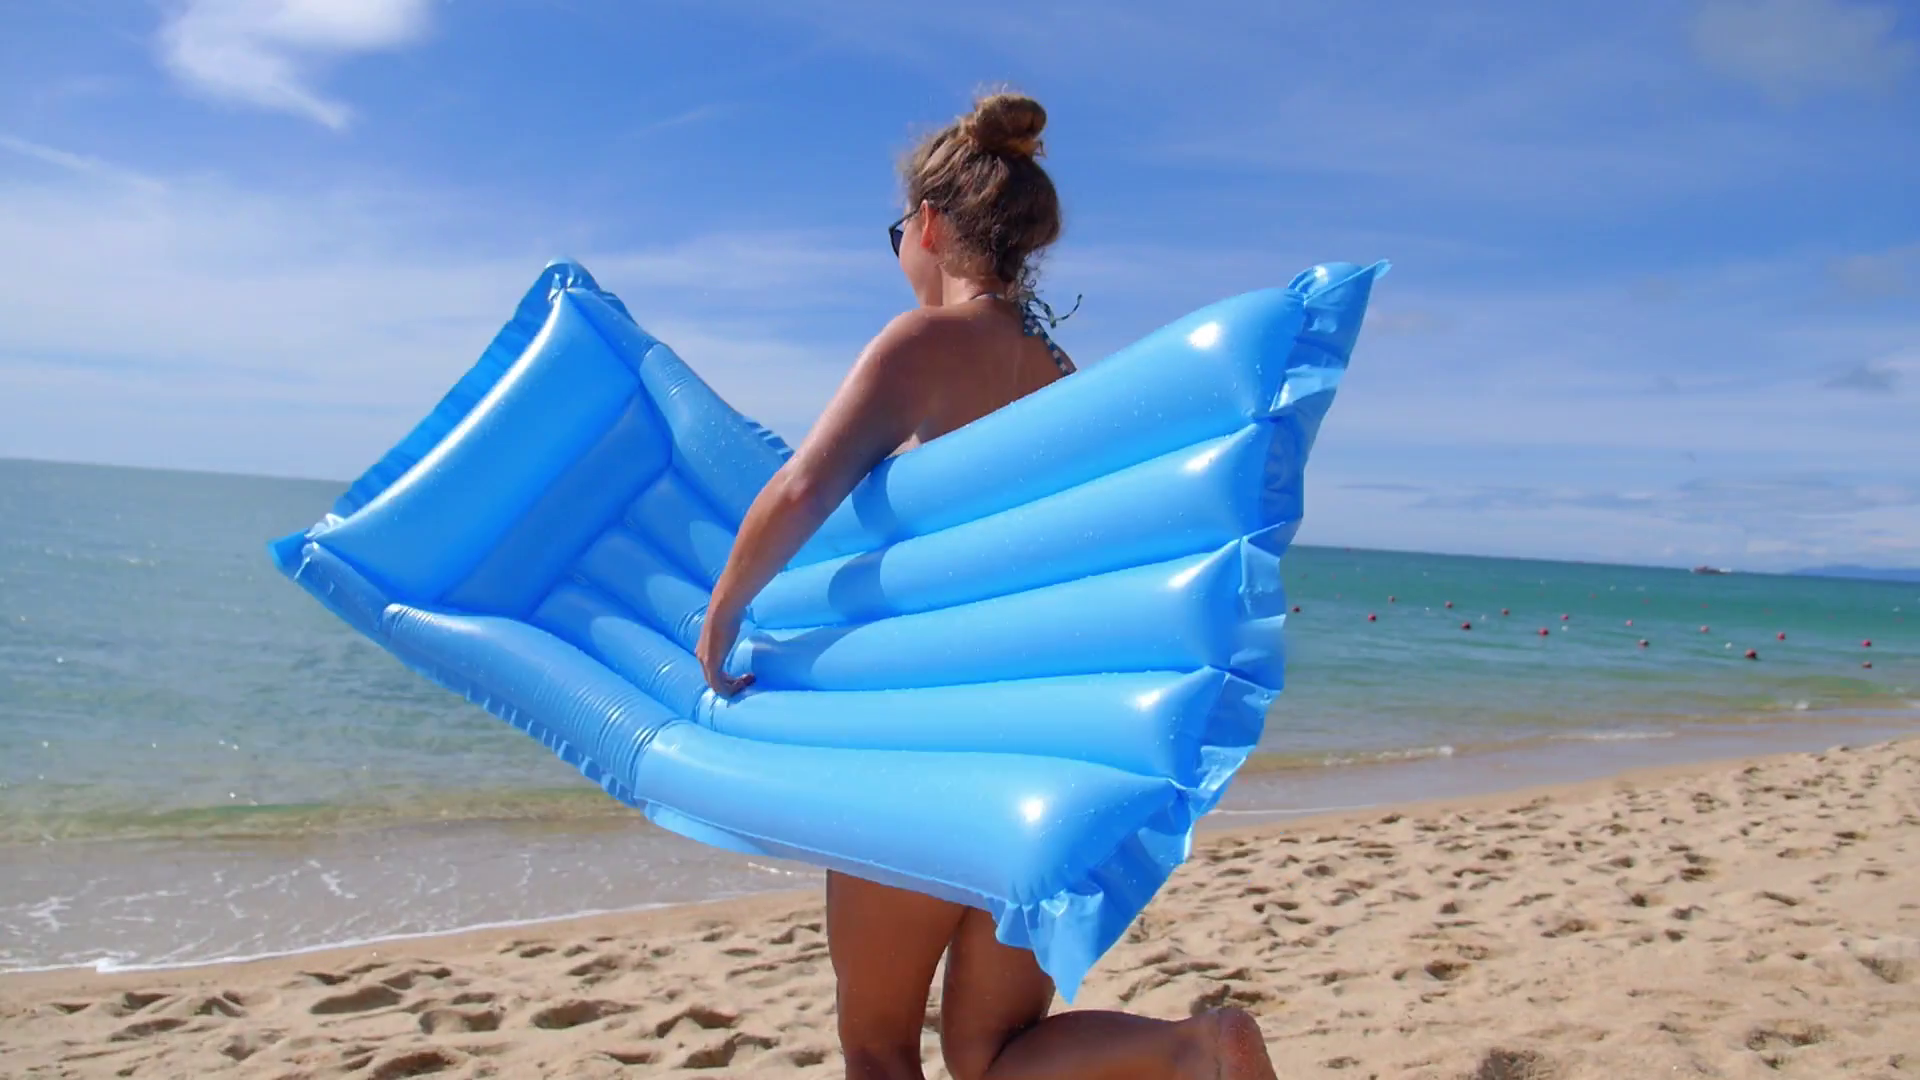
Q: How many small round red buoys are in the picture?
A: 15